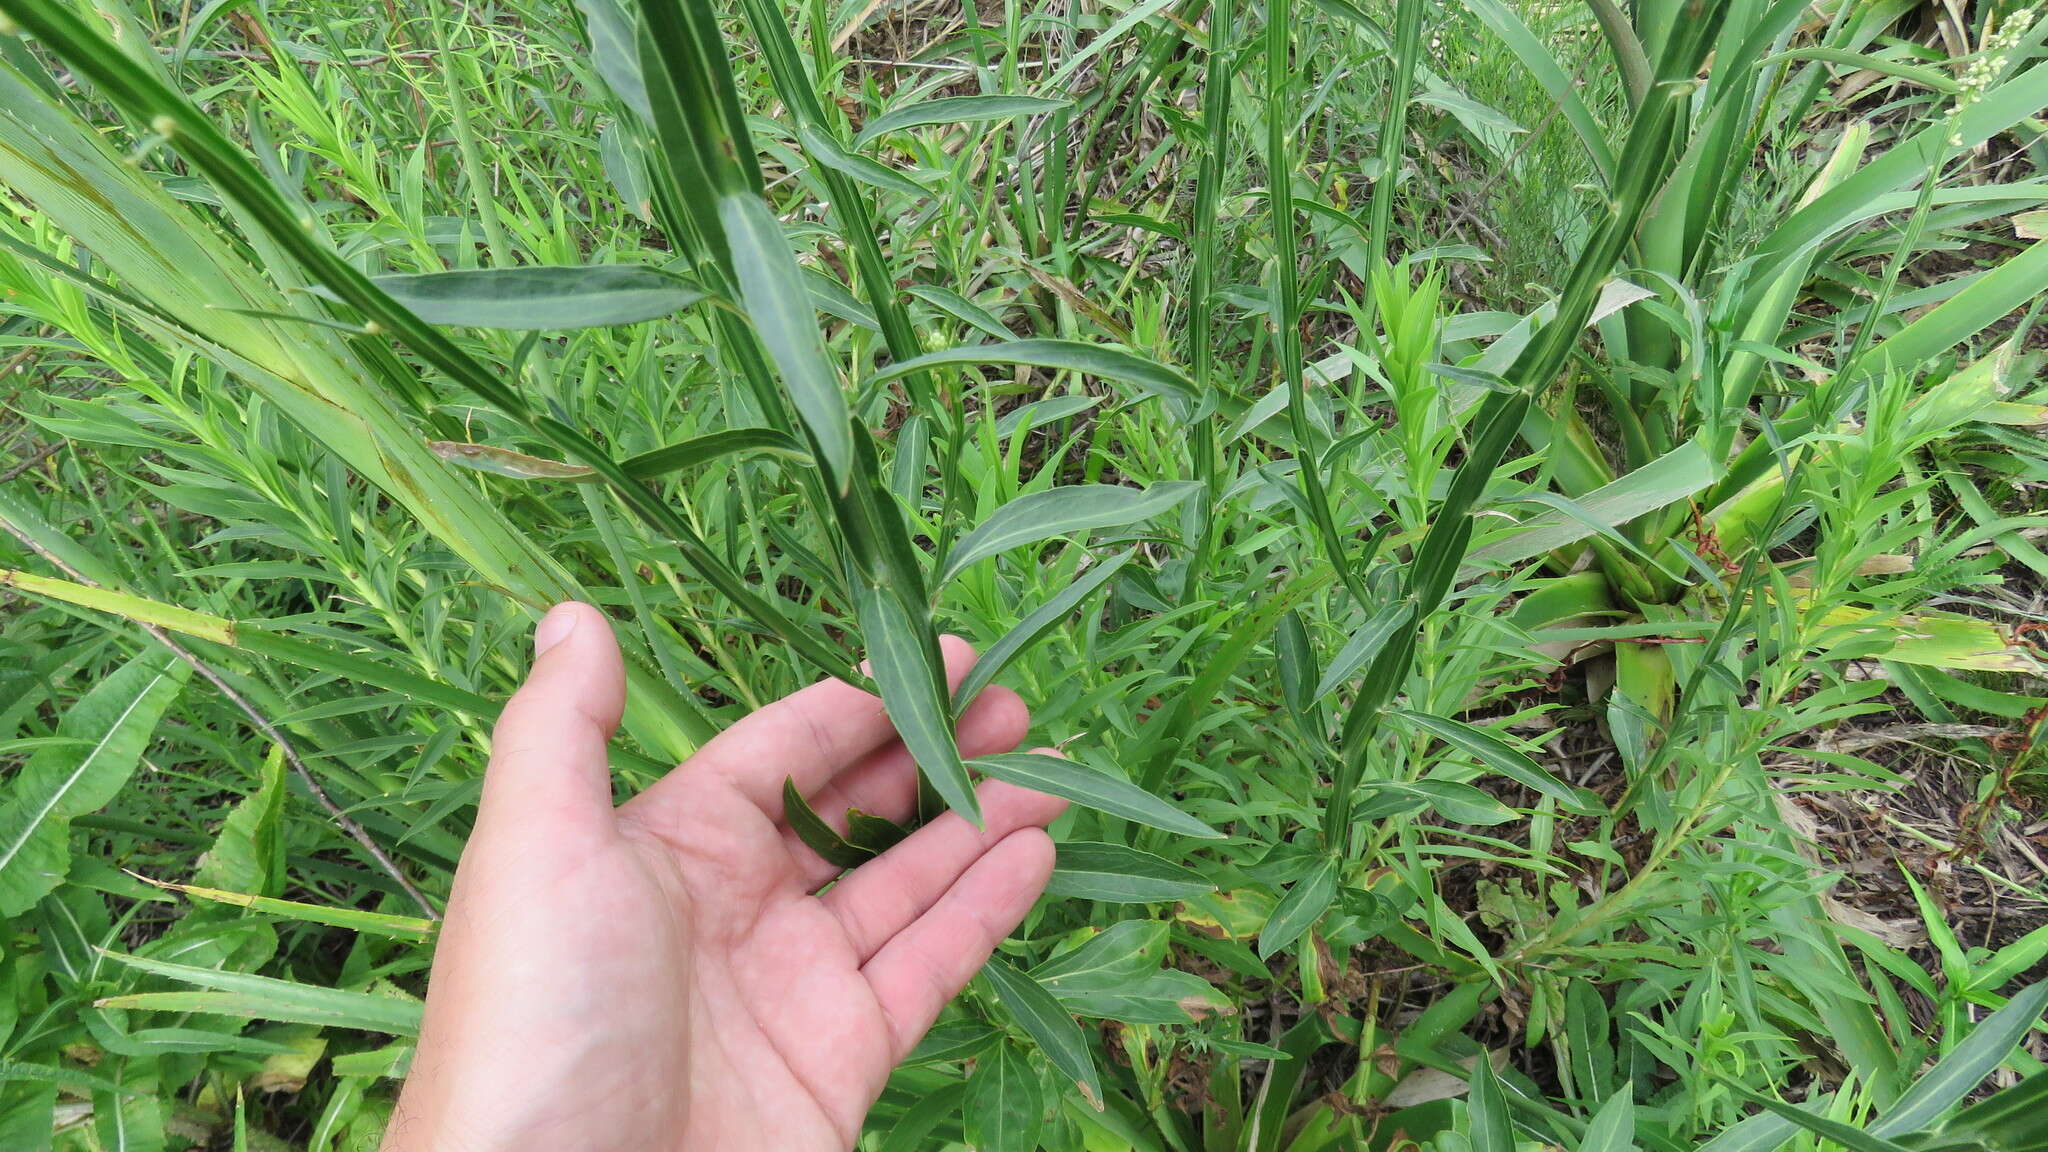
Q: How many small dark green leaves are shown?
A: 2